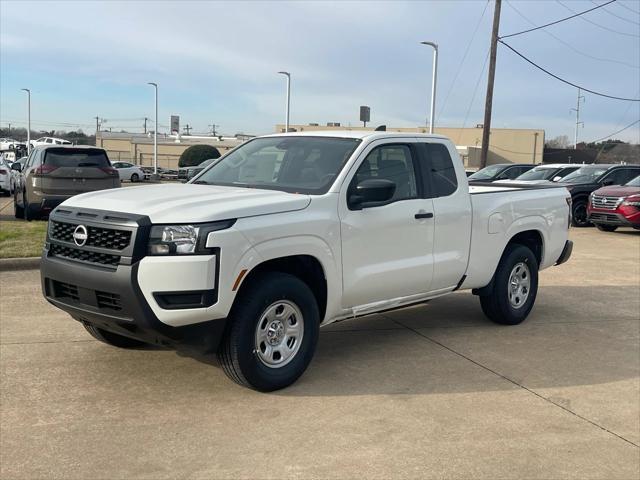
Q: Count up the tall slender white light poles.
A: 4